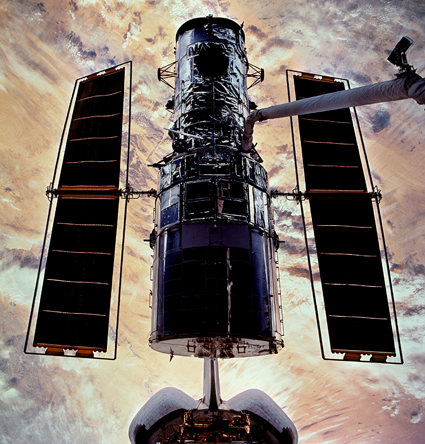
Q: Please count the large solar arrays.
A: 2